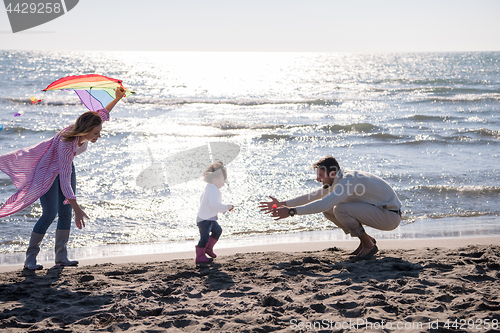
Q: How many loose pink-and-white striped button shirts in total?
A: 1